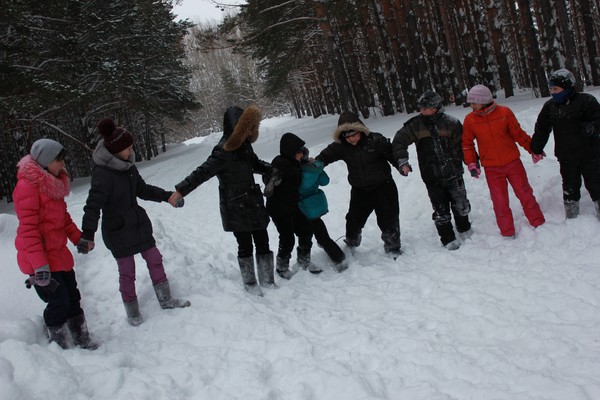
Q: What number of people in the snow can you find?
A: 9